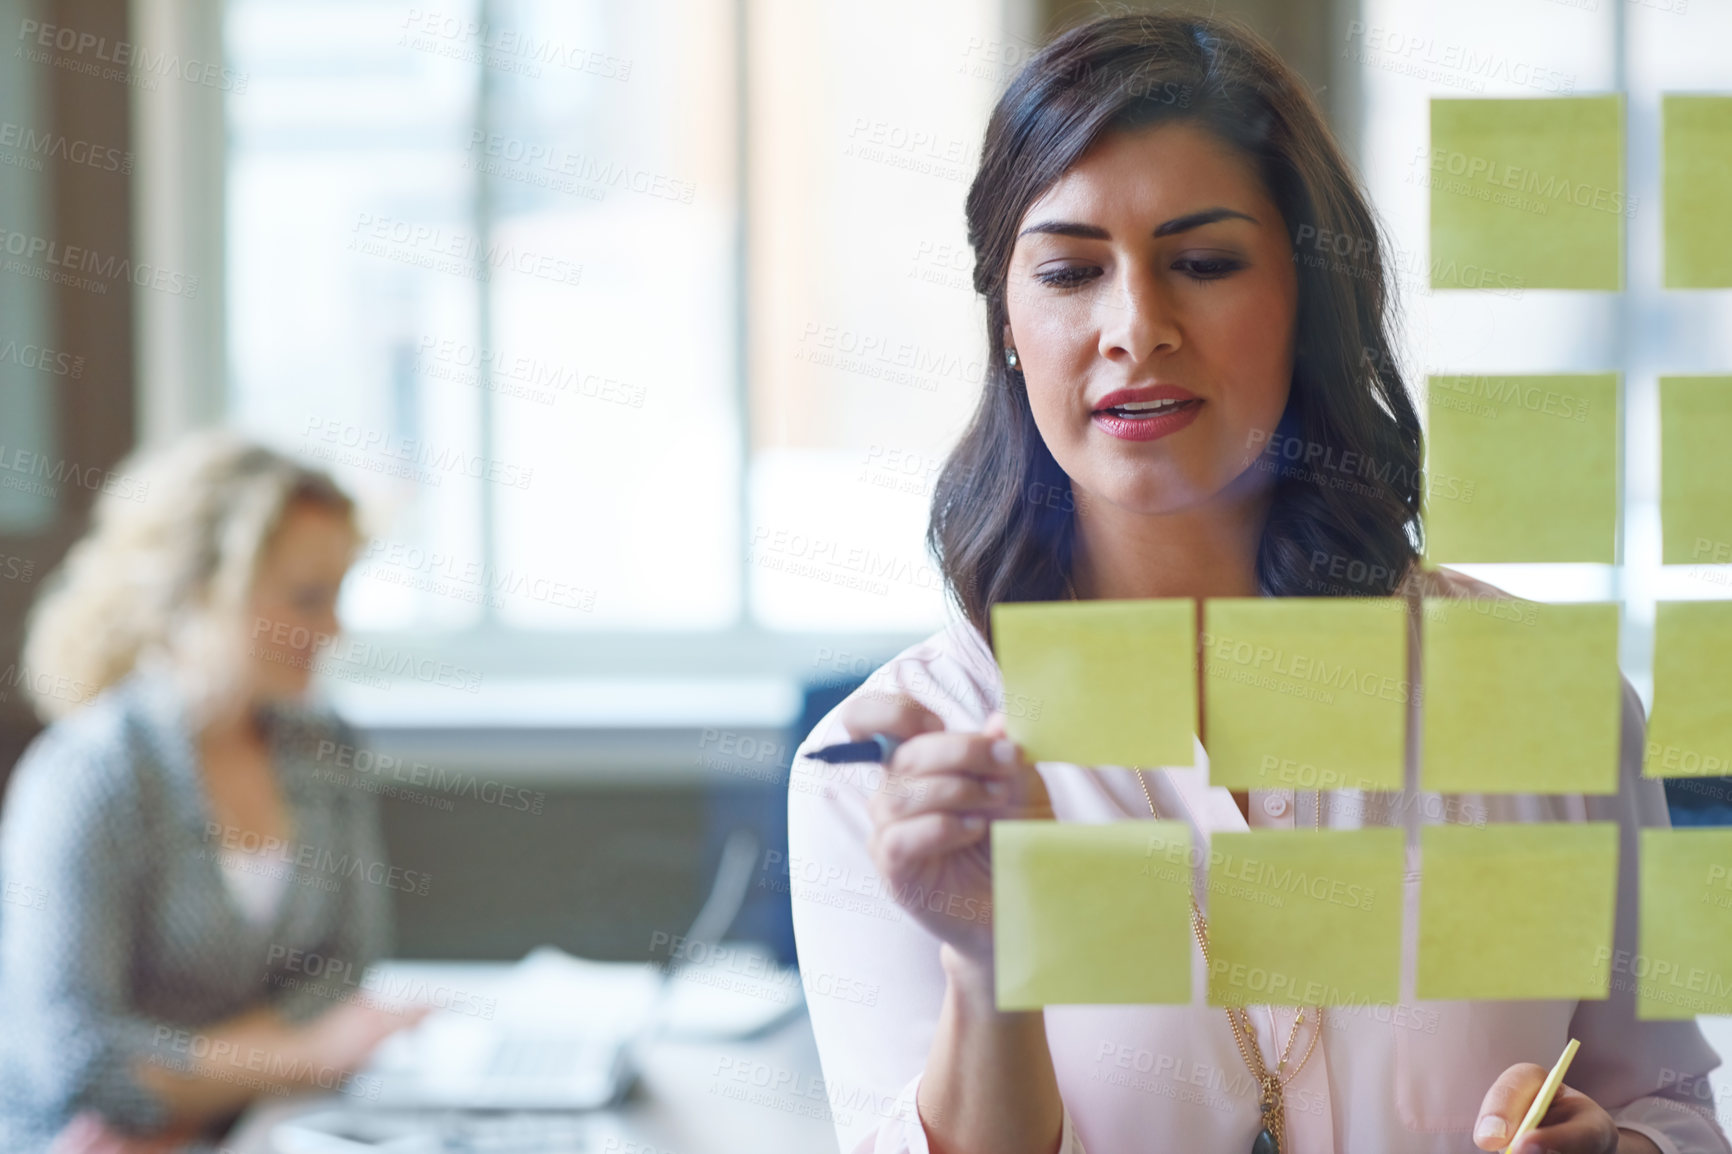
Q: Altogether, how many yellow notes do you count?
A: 12